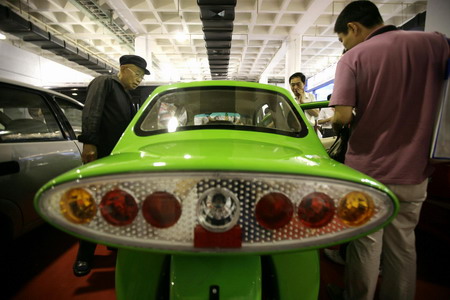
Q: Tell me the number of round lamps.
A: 7